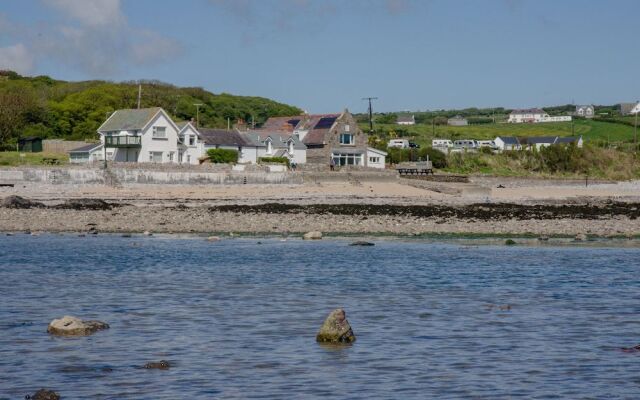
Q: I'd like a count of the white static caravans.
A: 4